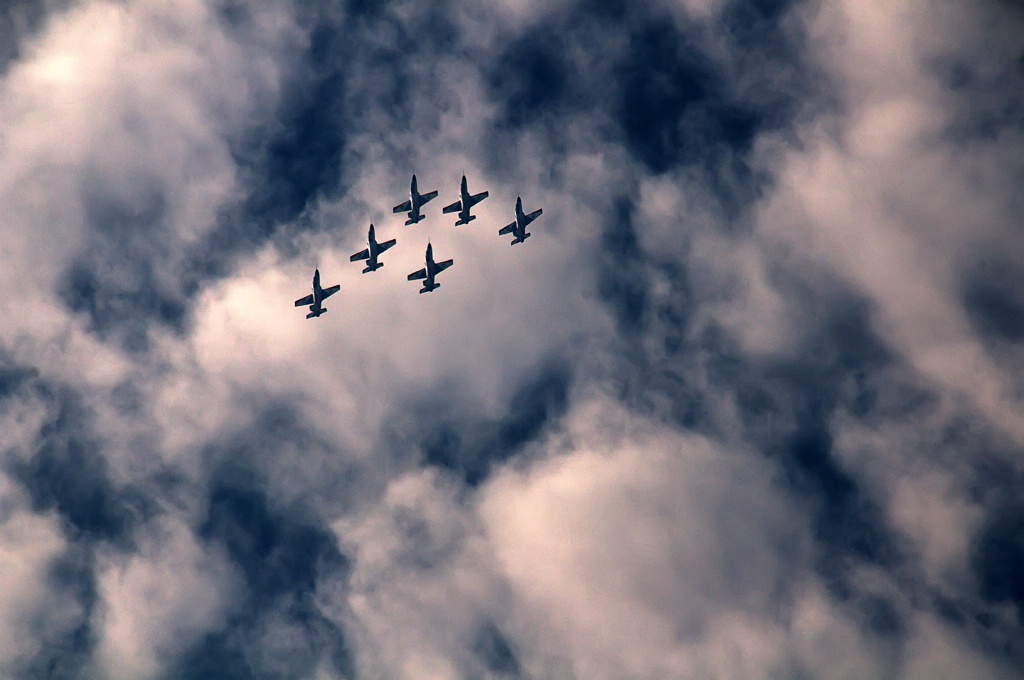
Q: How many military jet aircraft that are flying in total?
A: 6